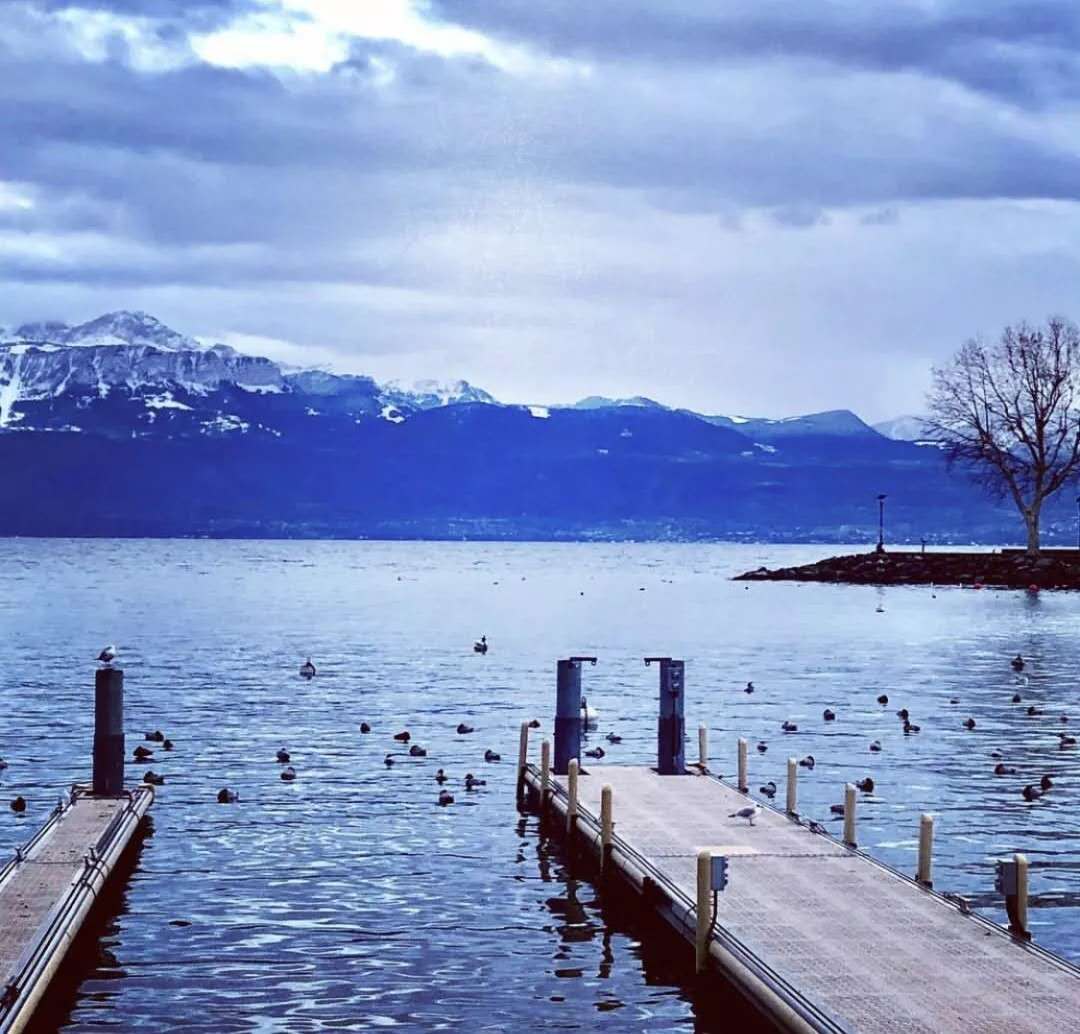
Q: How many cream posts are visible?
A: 11